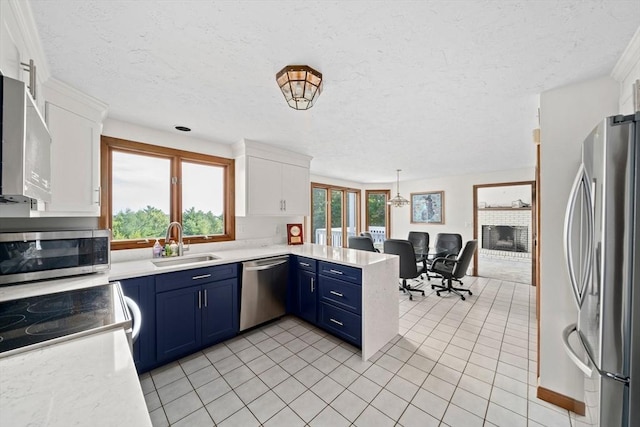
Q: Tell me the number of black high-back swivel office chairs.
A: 6